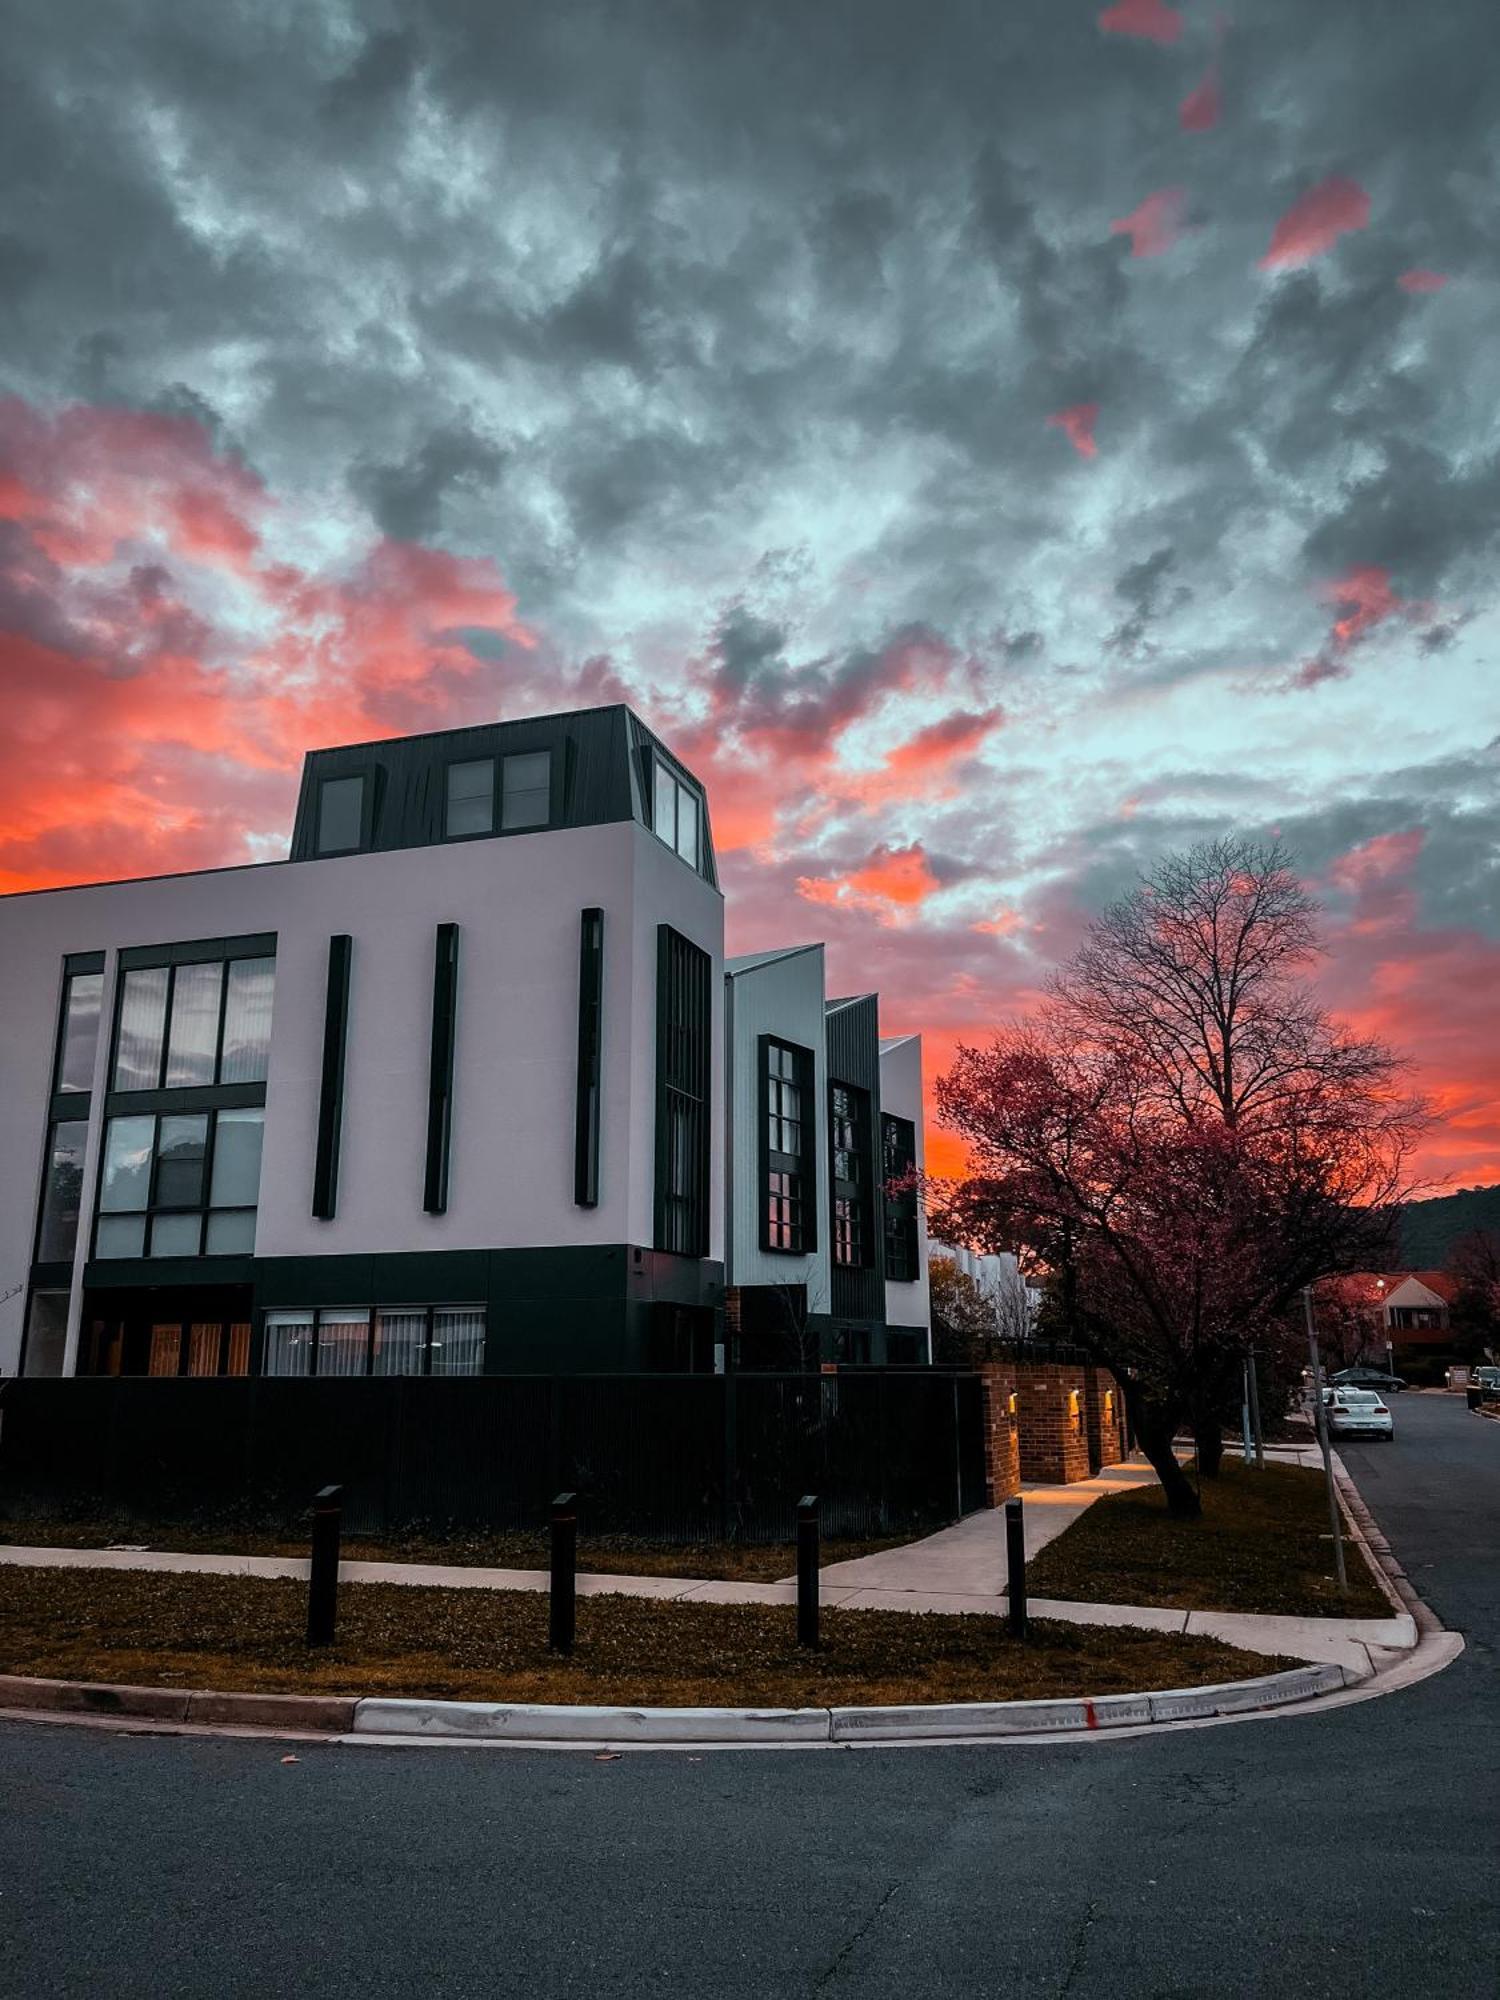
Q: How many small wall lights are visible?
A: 3